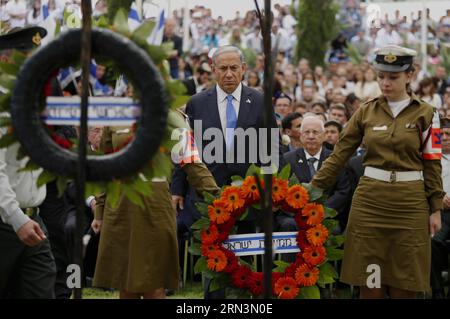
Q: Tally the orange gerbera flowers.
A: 13